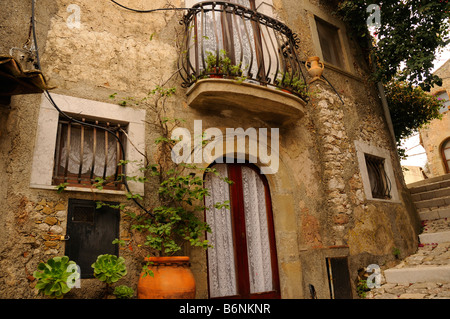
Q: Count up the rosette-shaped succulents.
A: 3